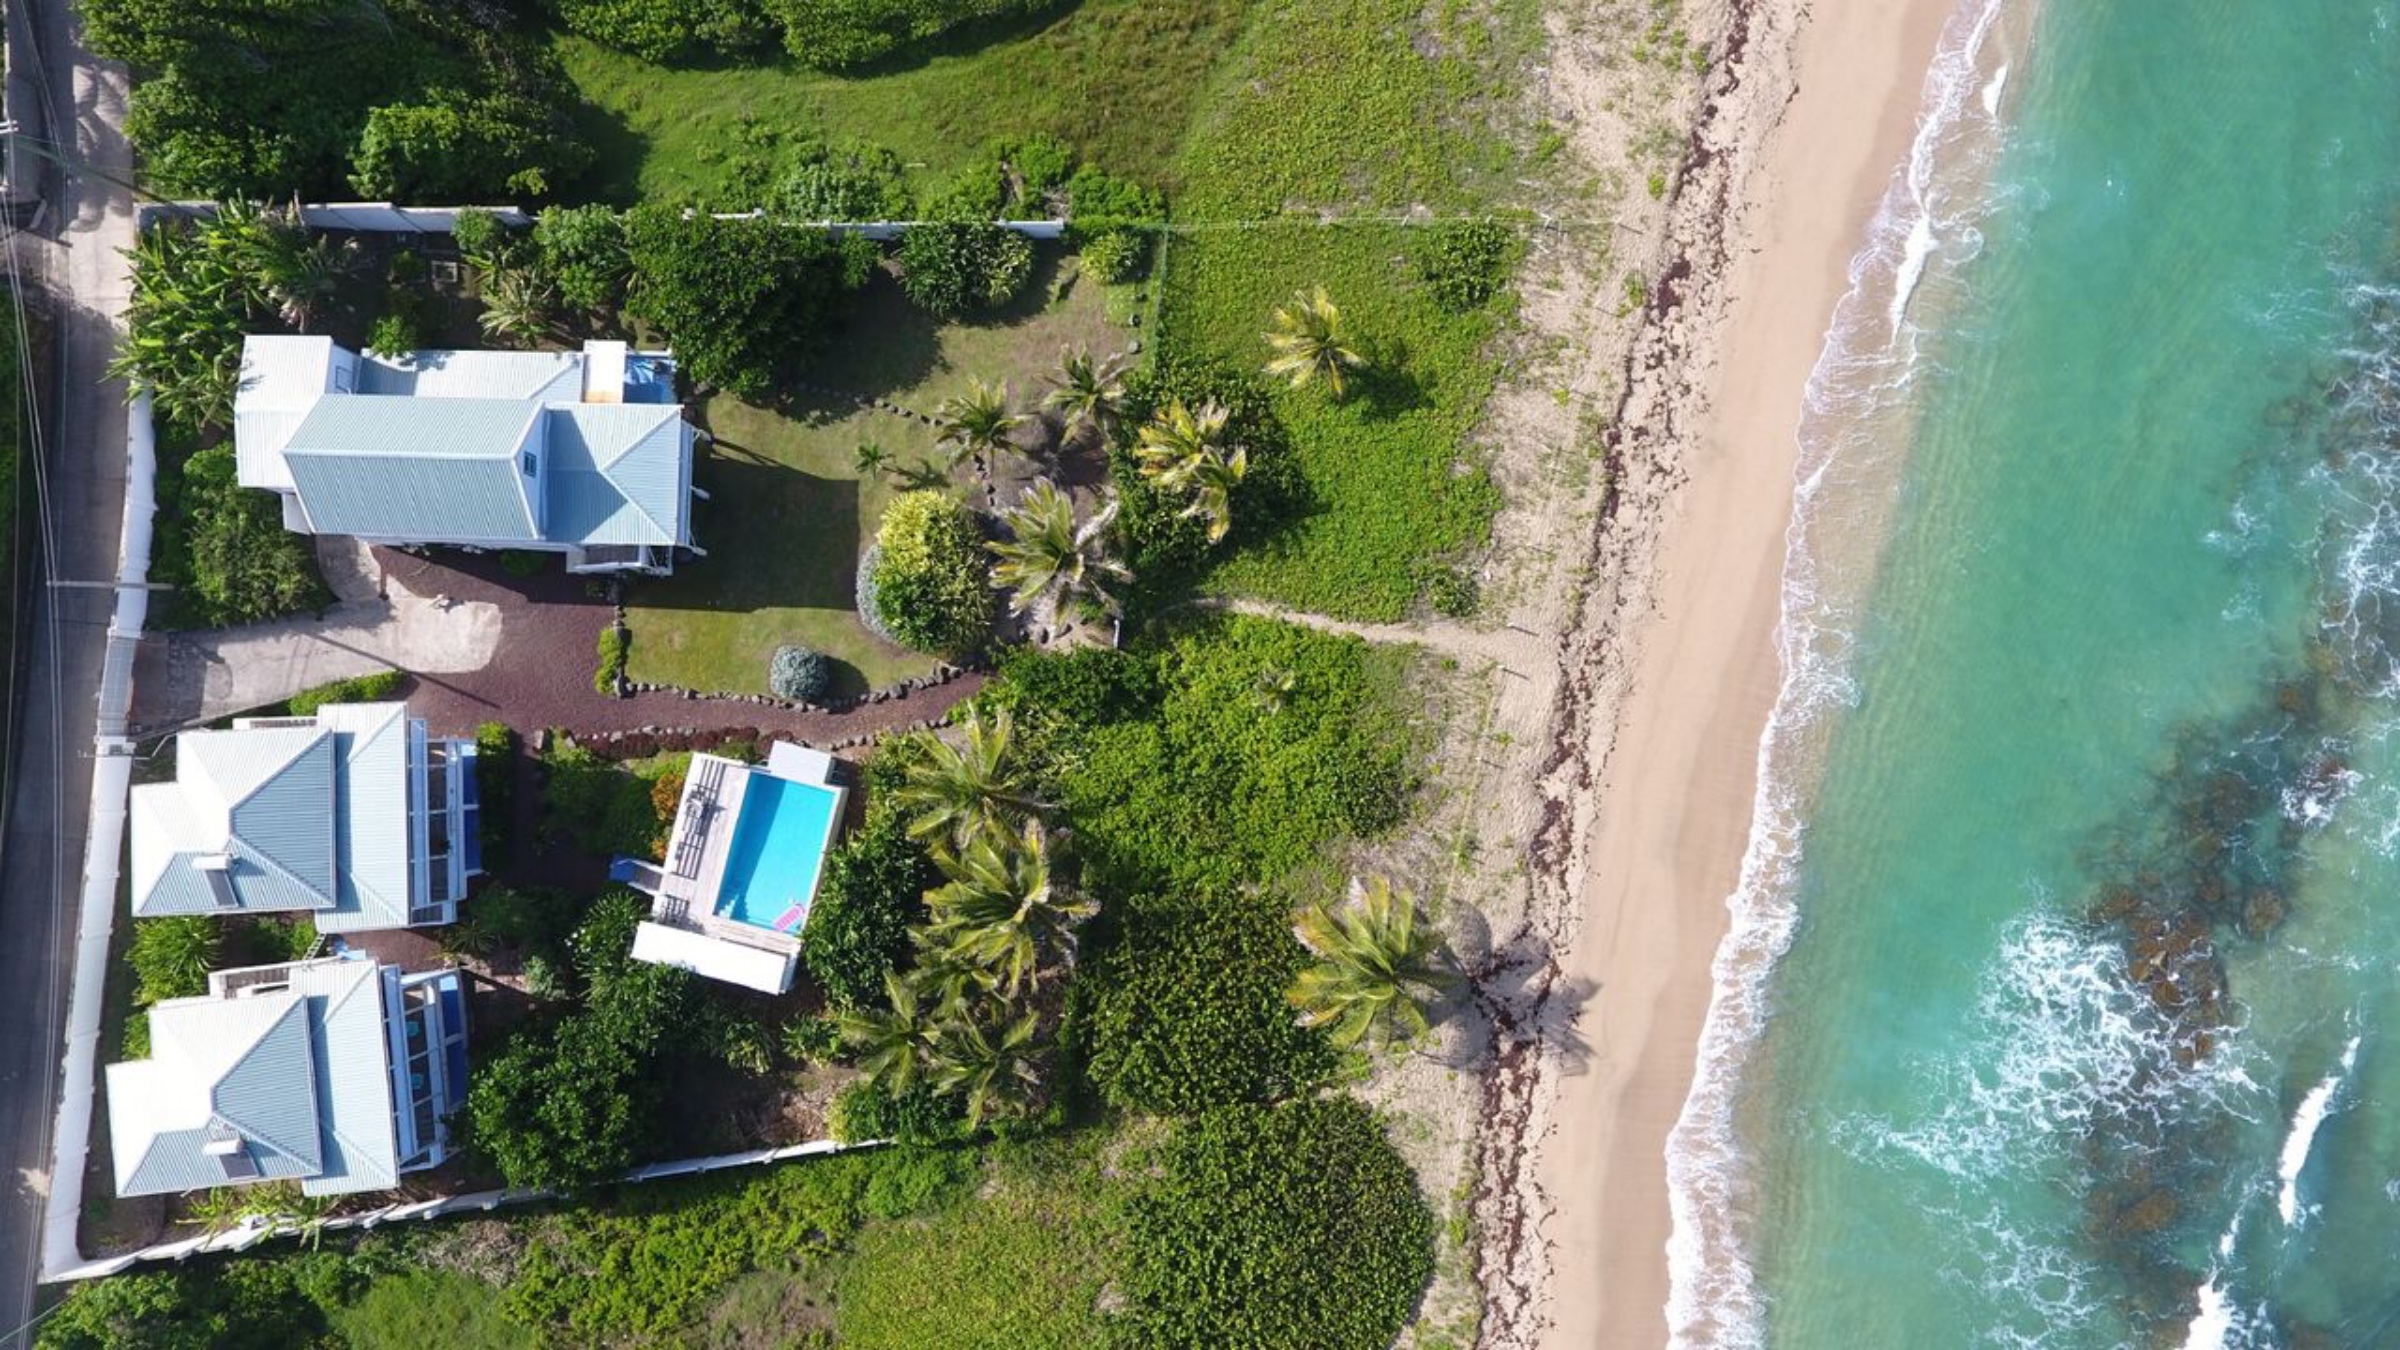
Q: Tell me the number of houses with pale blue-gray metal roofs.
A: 3